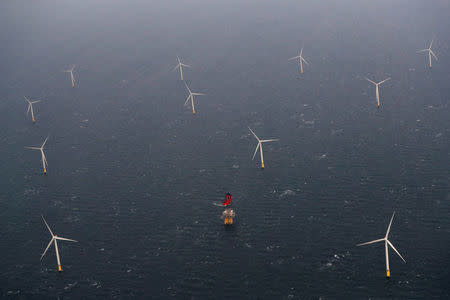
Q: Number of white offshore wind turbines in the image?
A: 11